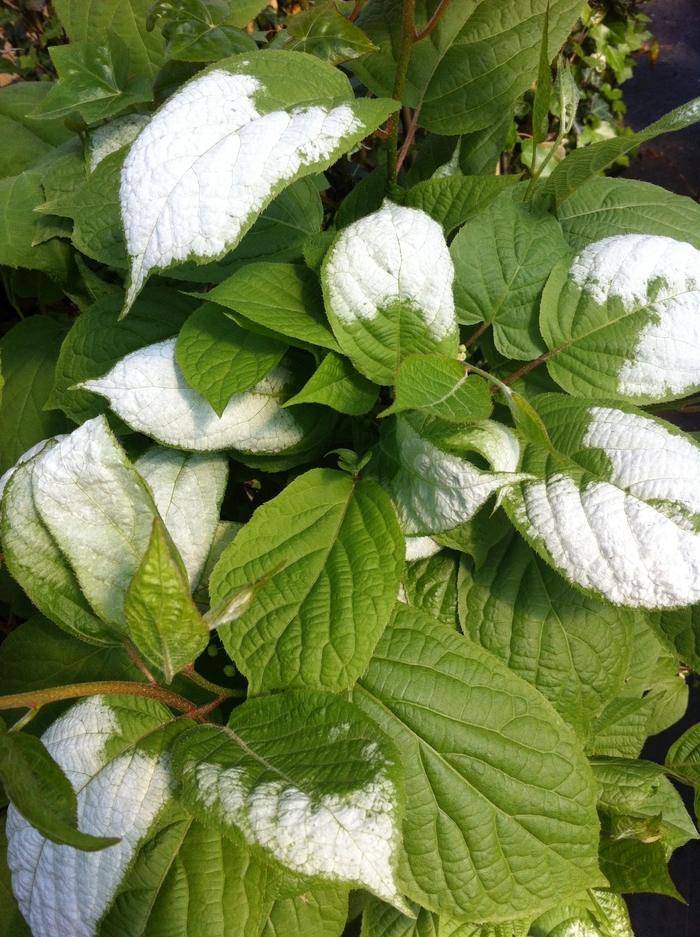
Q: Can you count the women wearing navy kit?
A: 0